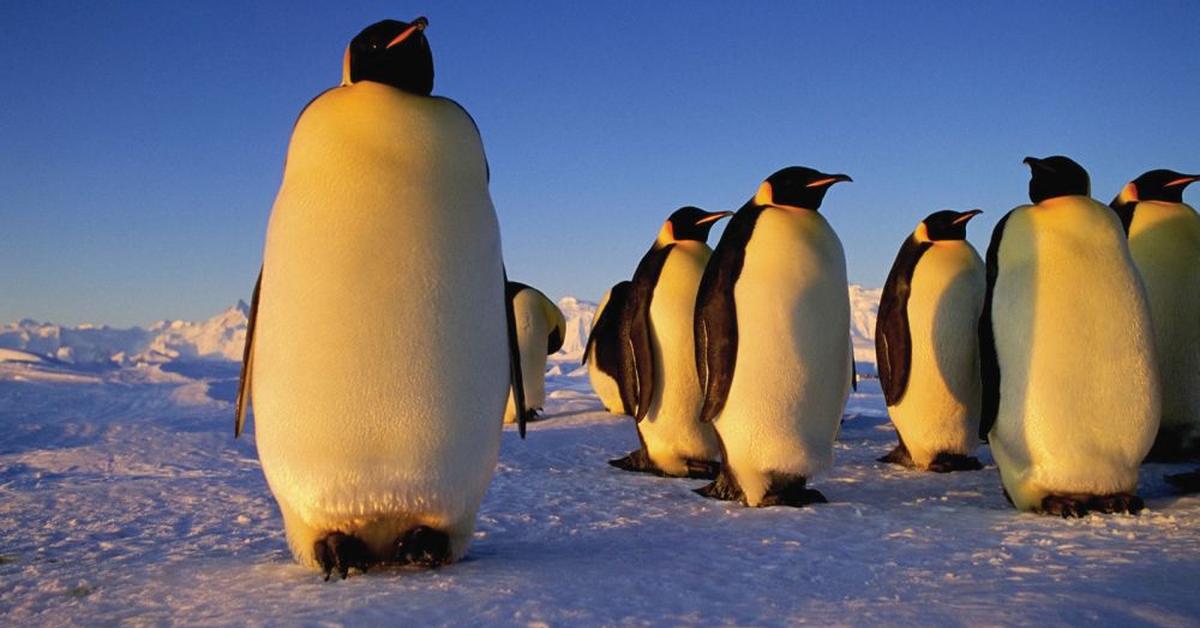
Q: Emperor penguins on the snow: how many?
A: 8